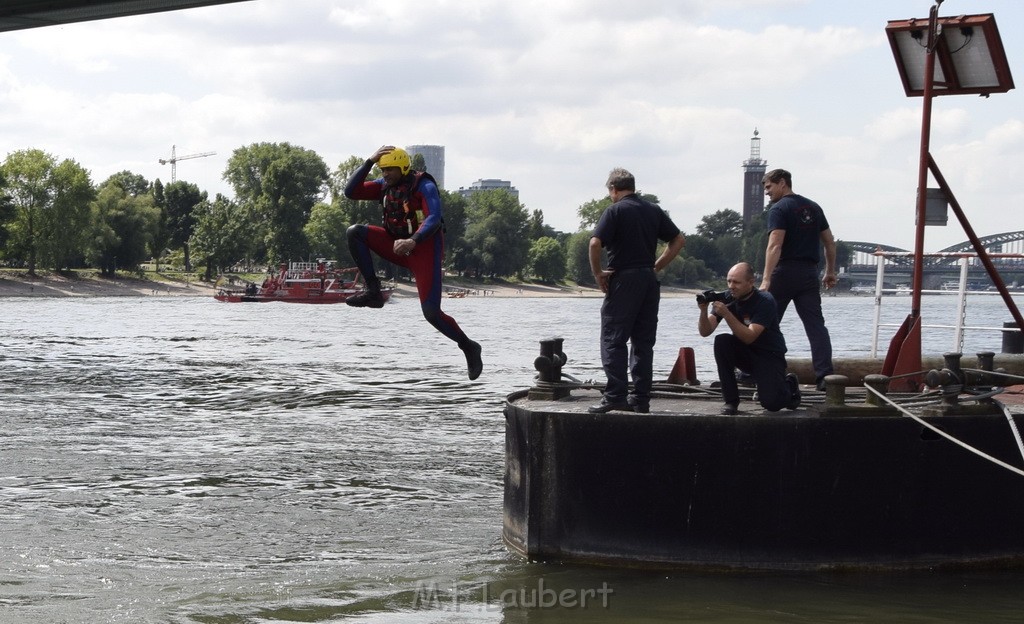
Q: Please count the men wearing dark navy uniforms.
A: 3